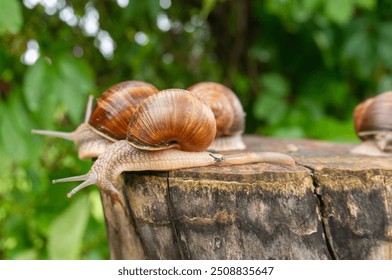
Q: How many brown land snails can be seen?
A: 4